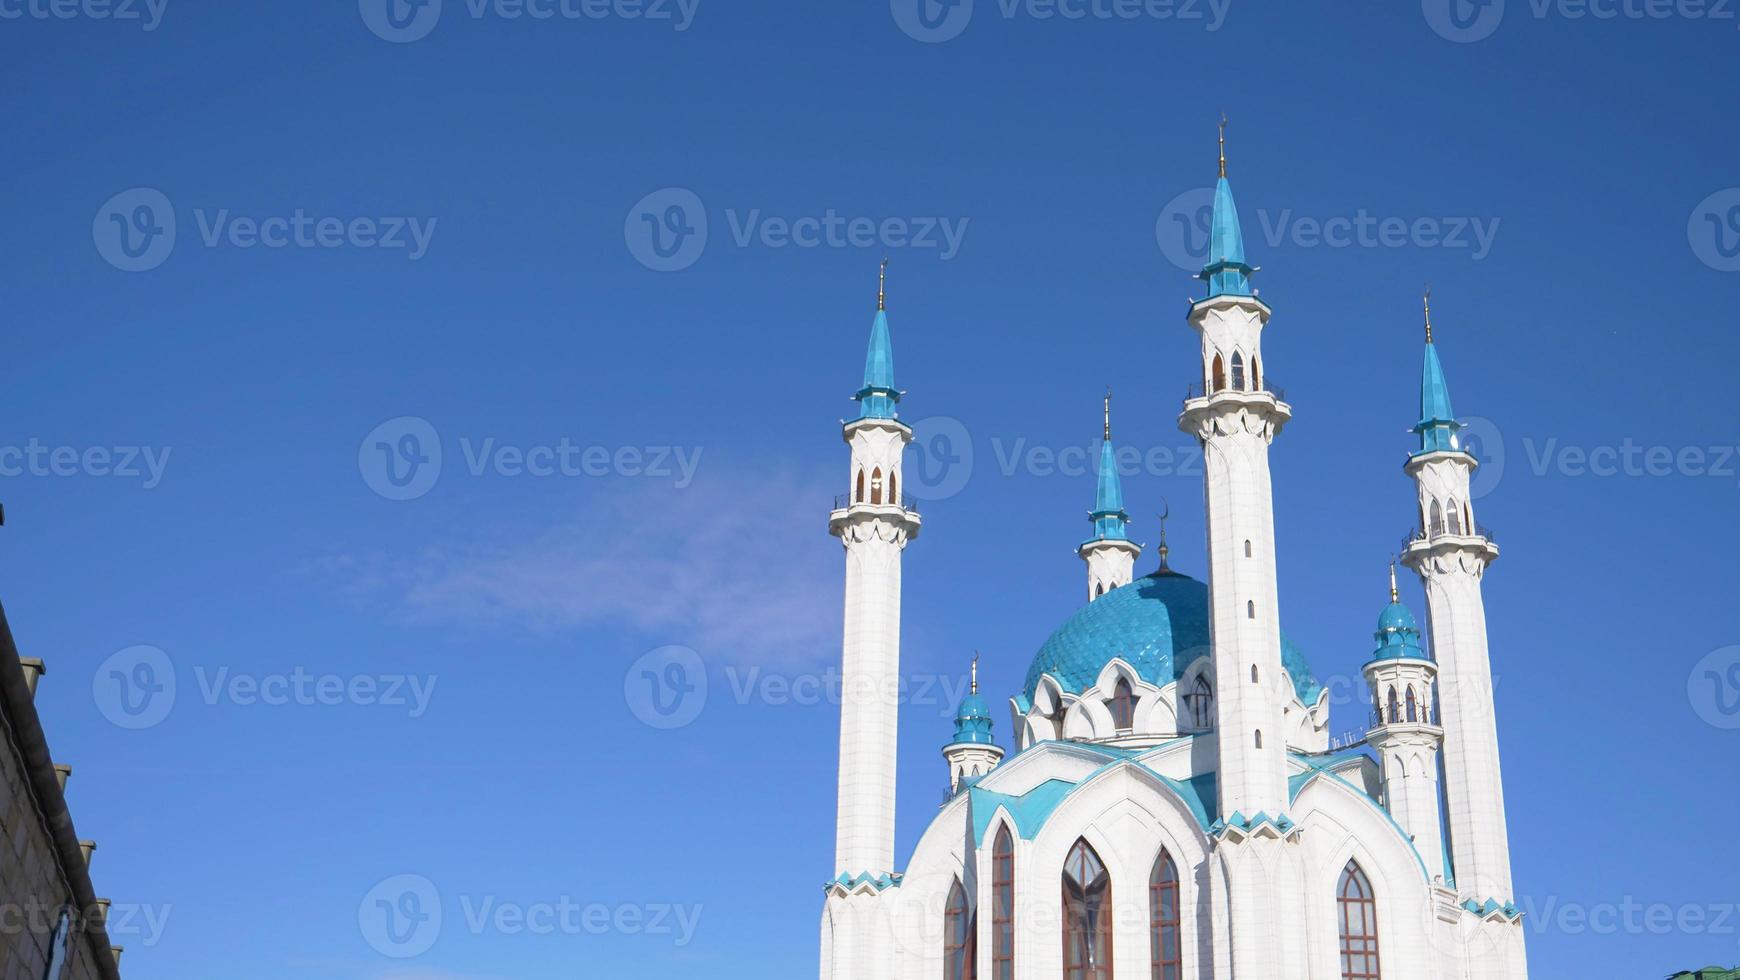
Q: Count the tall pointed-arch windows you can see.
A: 5